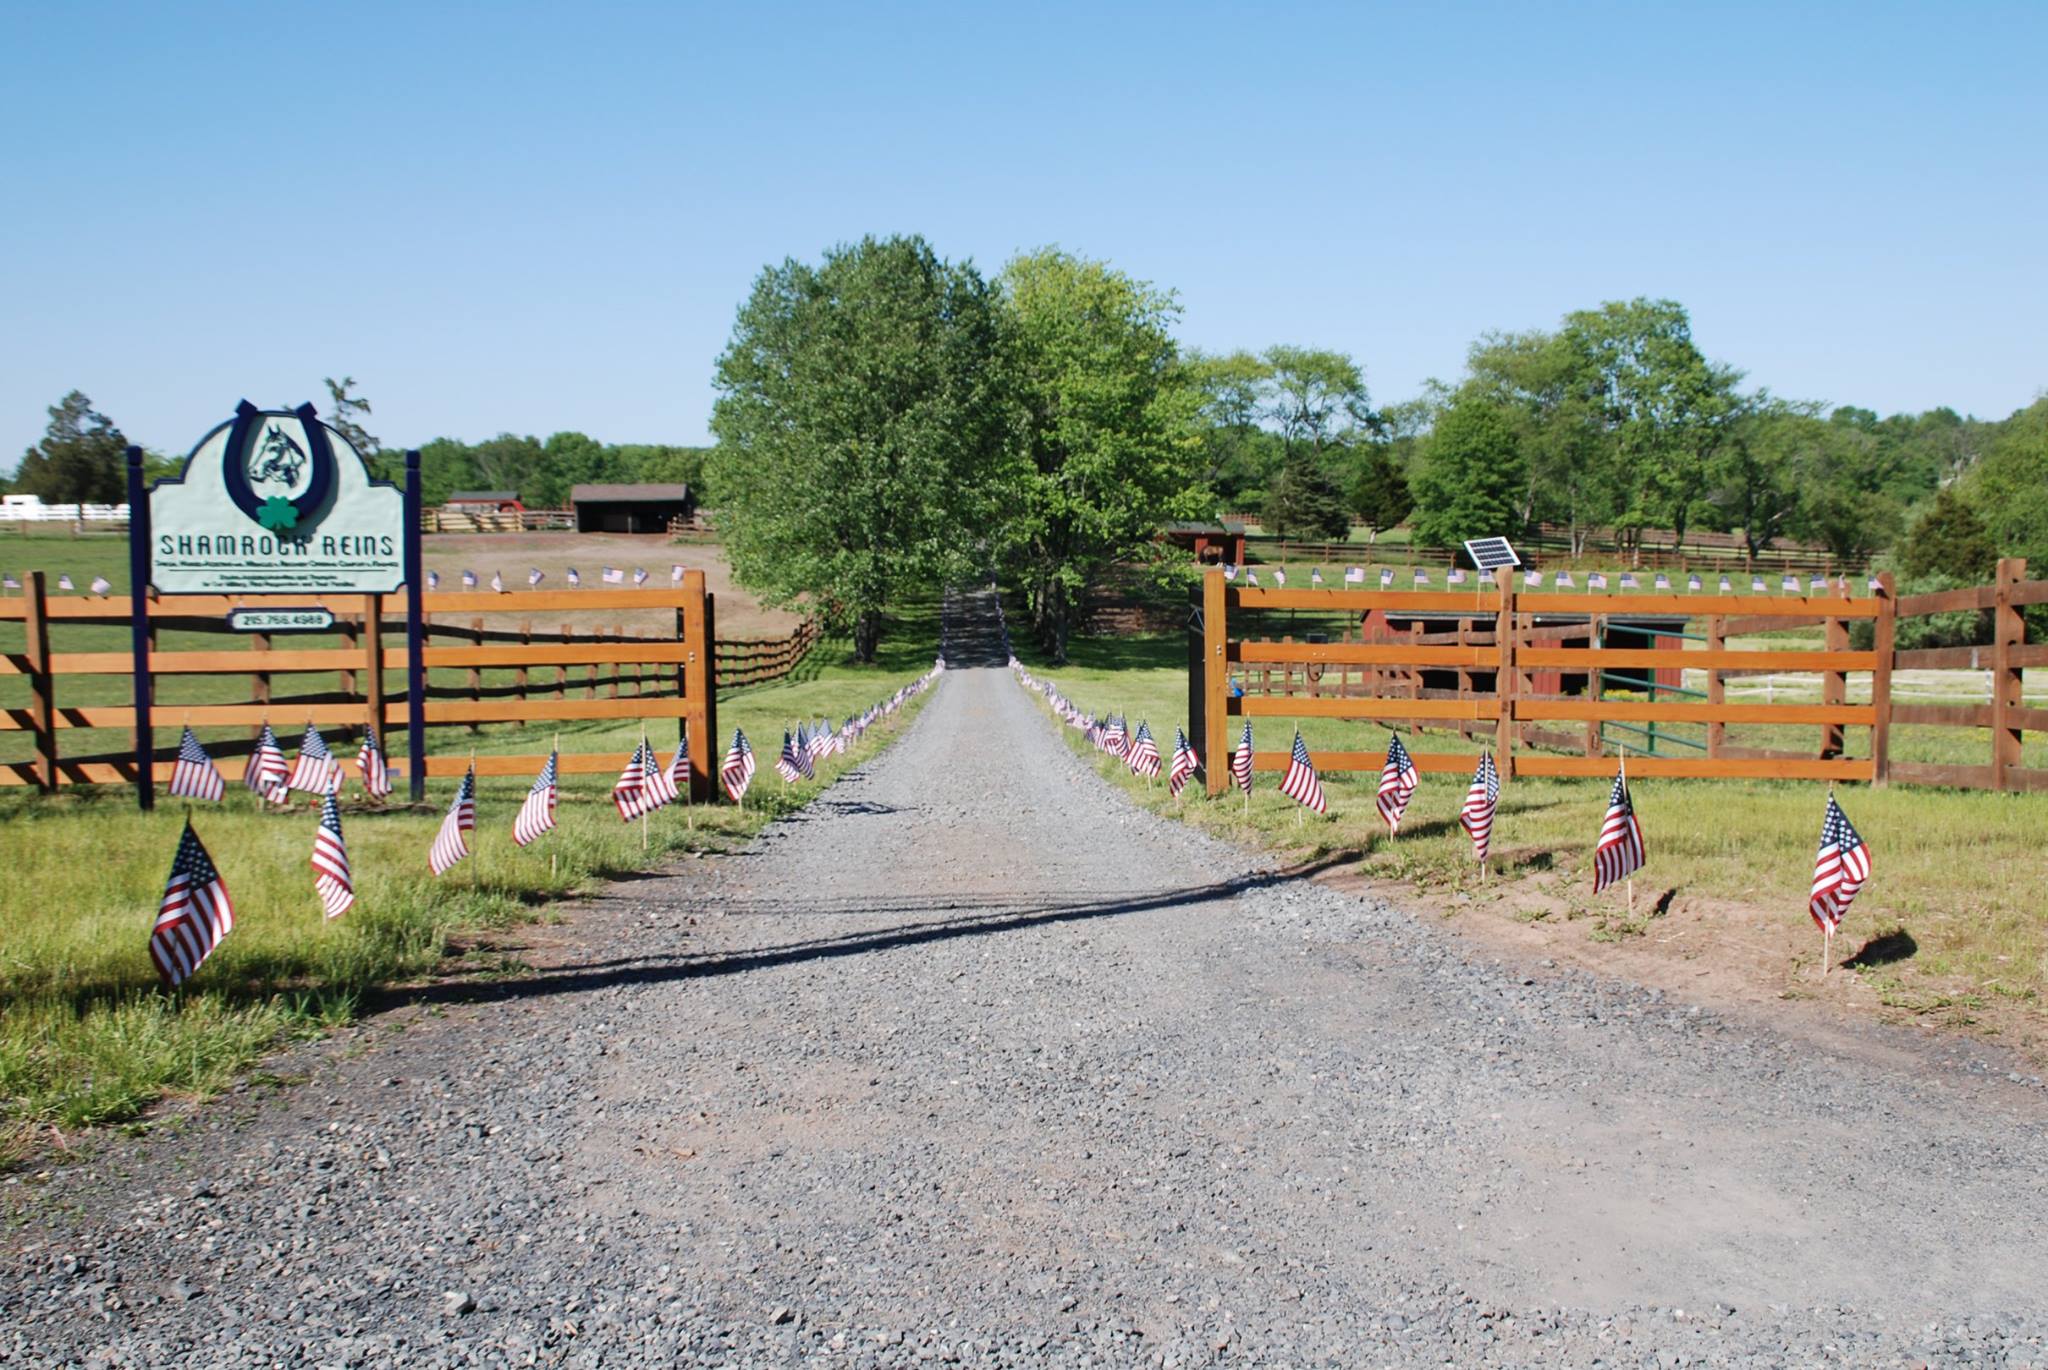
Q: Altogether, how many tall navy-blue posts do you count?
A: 2